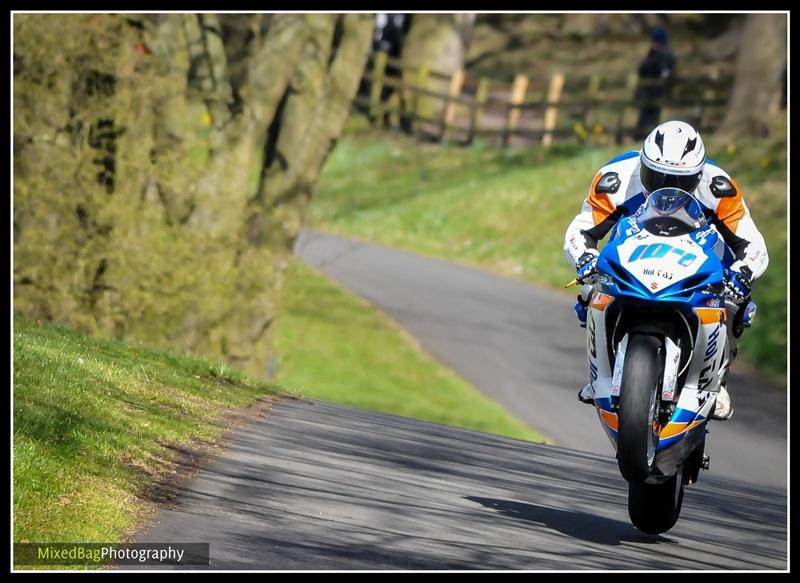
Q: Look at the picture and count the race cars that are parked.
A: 0